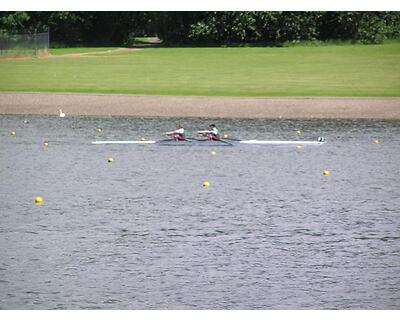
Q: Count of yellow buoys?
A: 13